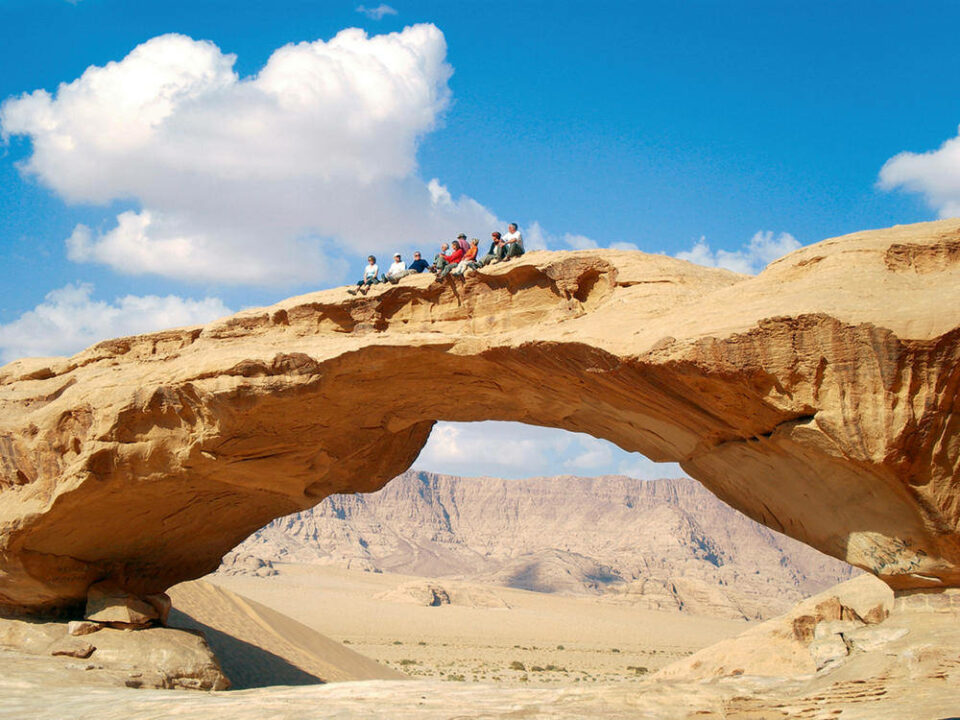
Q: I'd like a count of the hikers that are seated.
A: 9